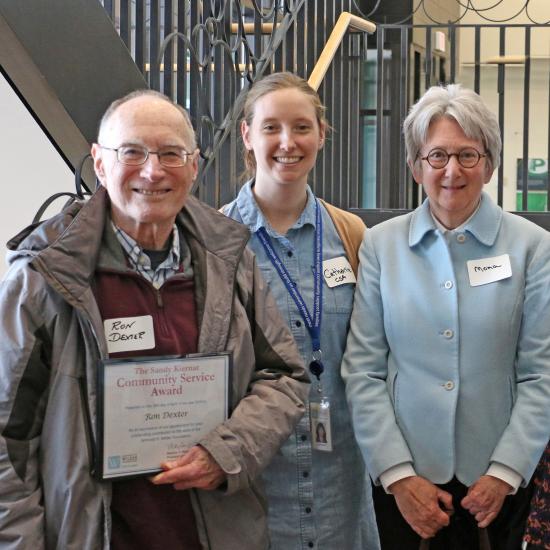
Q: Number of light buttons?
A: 4